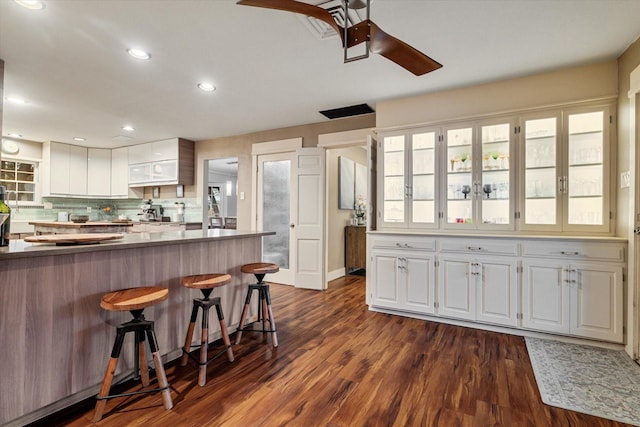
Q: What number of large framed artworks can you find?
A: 2